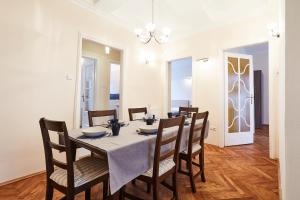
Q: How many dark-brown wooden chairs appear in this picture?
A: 6